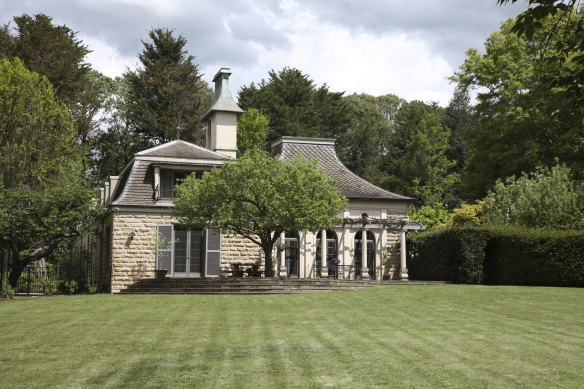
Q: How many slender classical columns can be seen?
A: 4